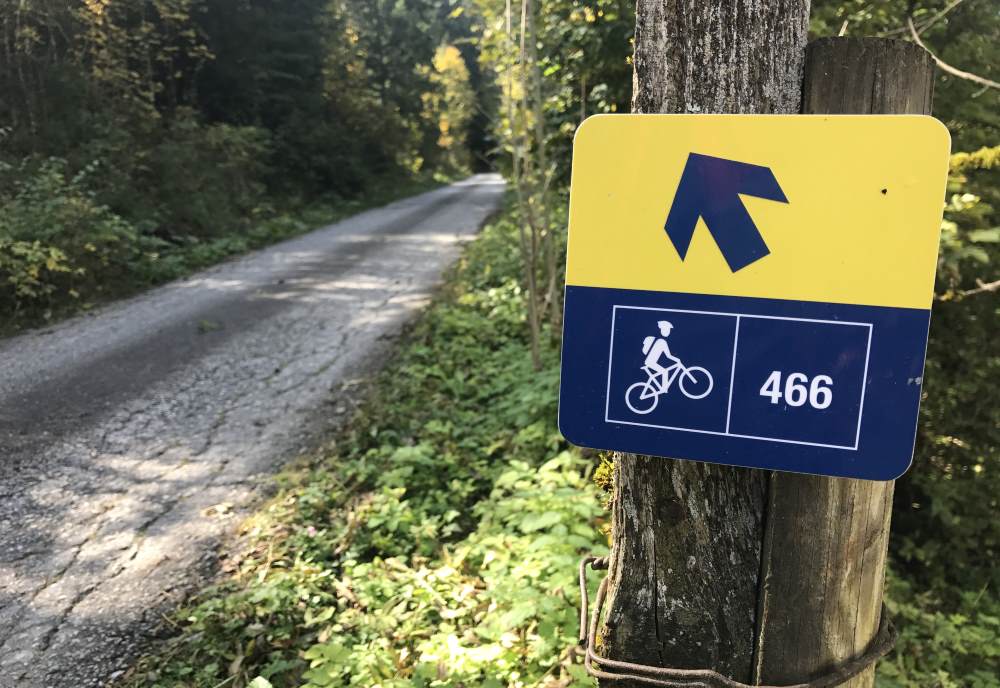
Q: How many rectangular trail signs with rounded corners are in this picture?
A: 1